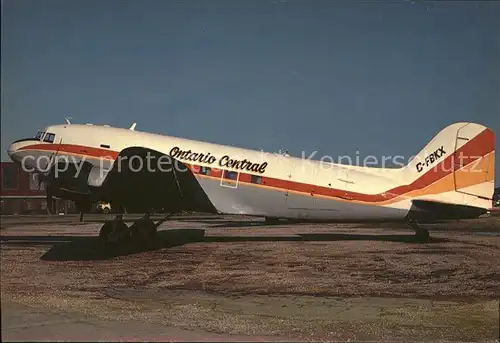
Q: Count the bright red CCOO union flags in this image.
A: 0